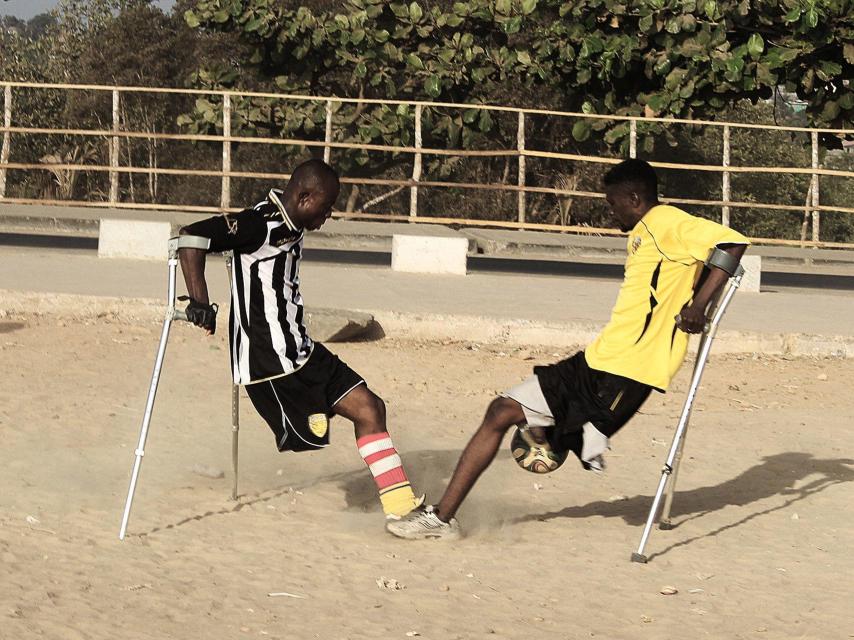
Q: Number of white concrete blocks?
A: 3